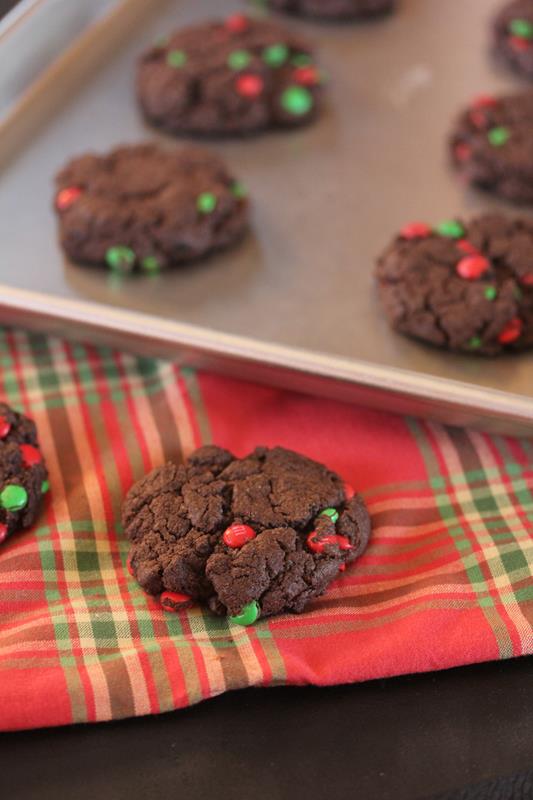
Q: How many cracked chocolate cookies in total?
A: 8